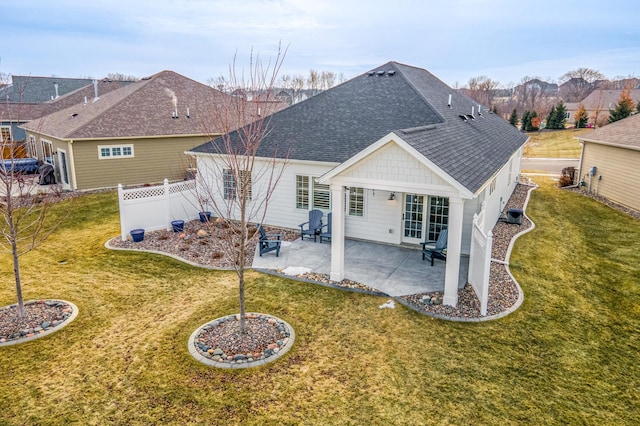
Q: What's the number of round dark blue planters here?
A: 3